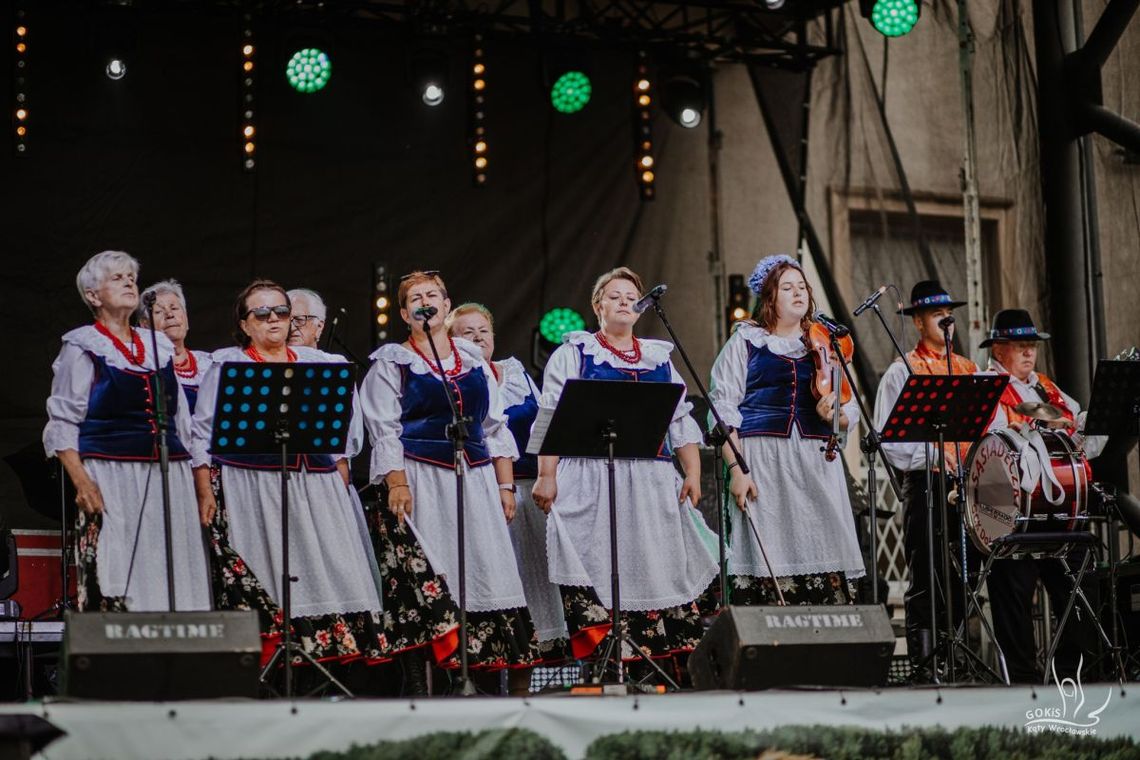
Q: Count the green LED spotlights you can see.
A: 4